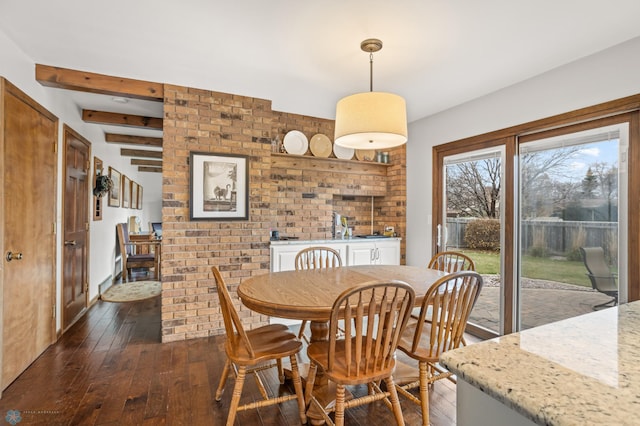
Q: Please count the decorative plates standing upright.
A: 4